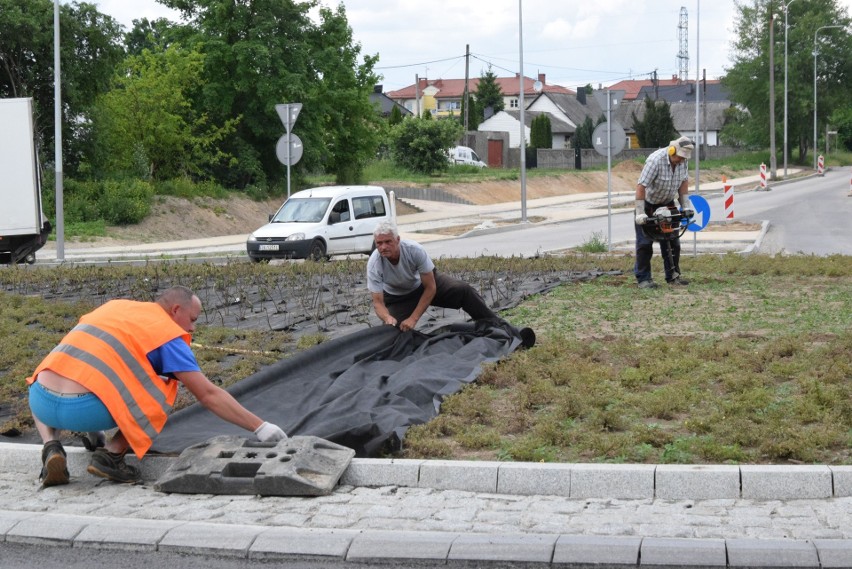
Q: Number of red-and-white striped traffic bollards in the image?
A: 3